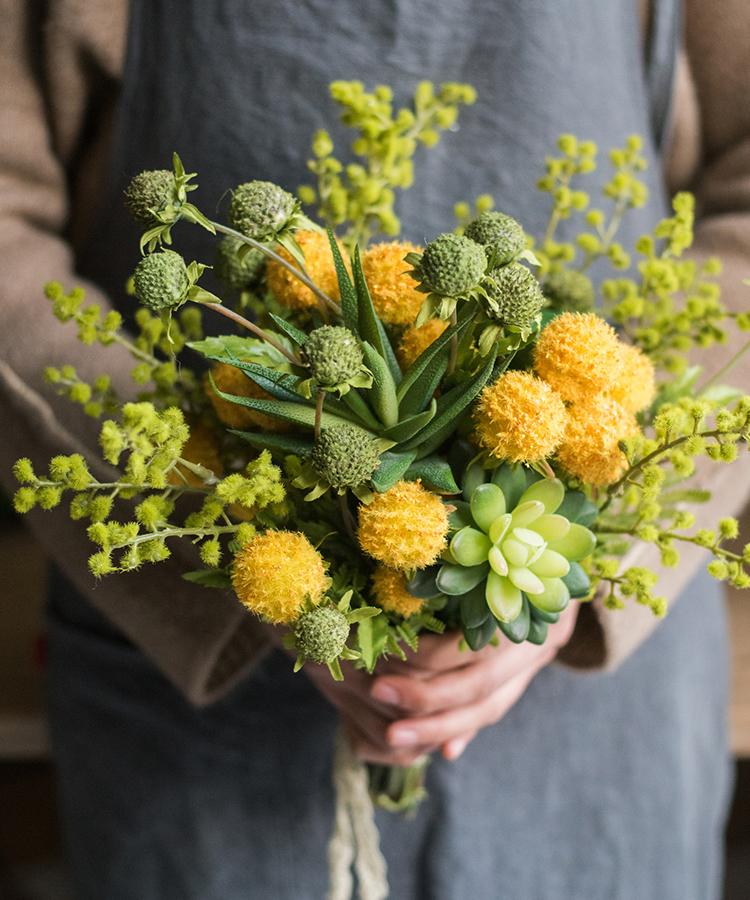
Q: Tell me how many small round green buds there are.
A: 11